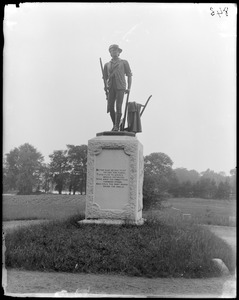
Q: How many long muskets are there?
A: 1